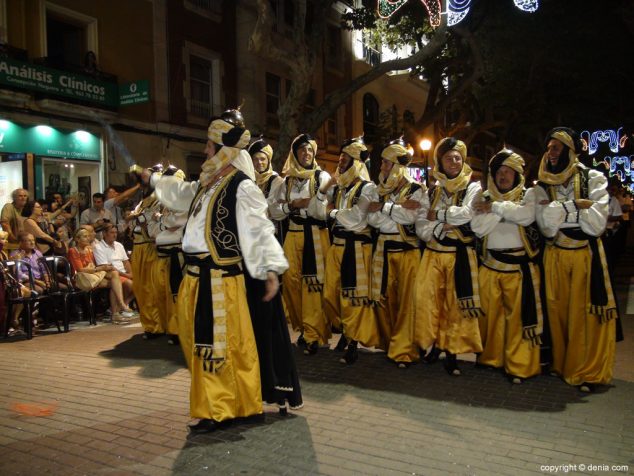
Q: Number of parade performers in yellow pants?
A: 10